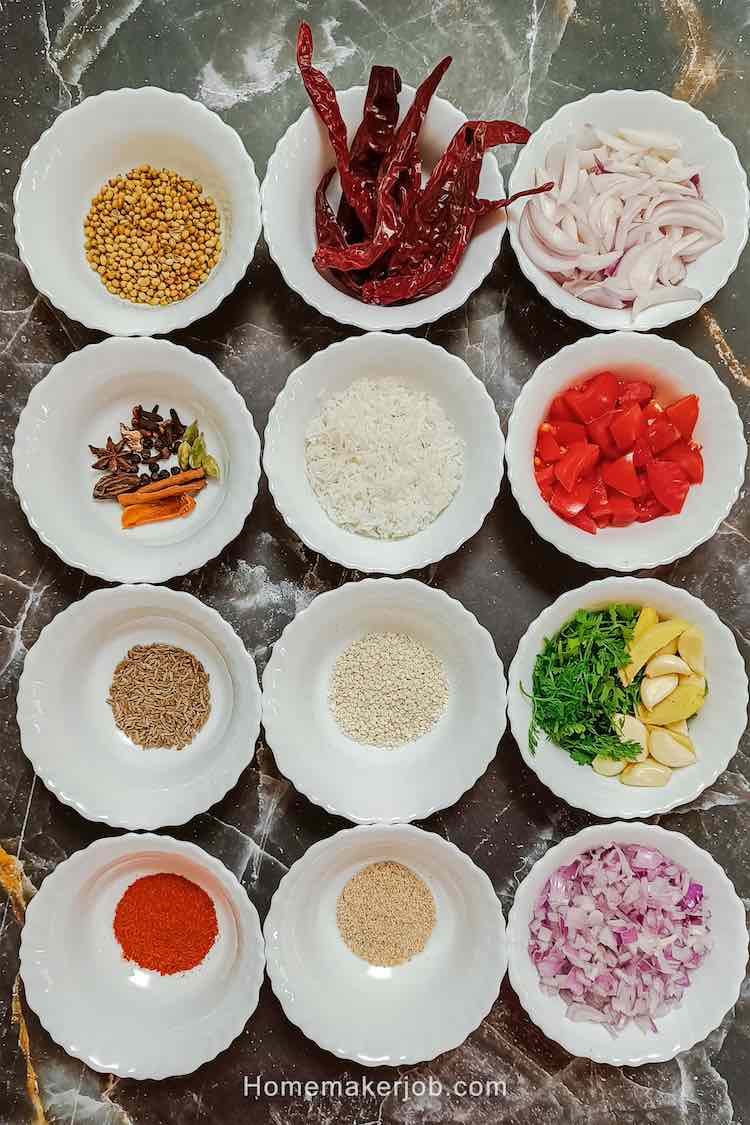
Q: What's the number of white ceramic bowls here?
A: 12